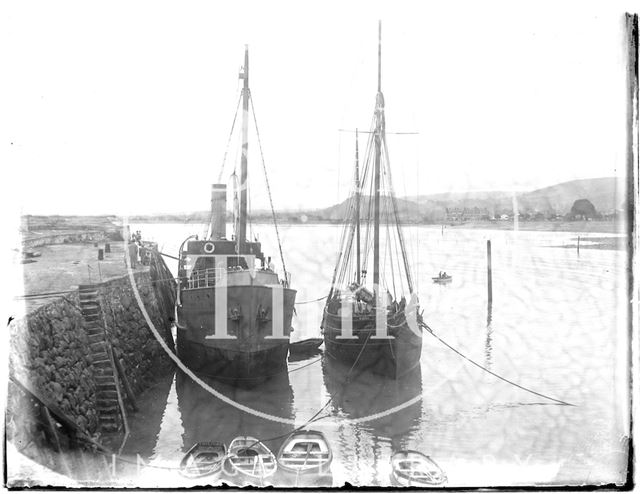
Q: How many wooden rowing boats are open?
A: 4